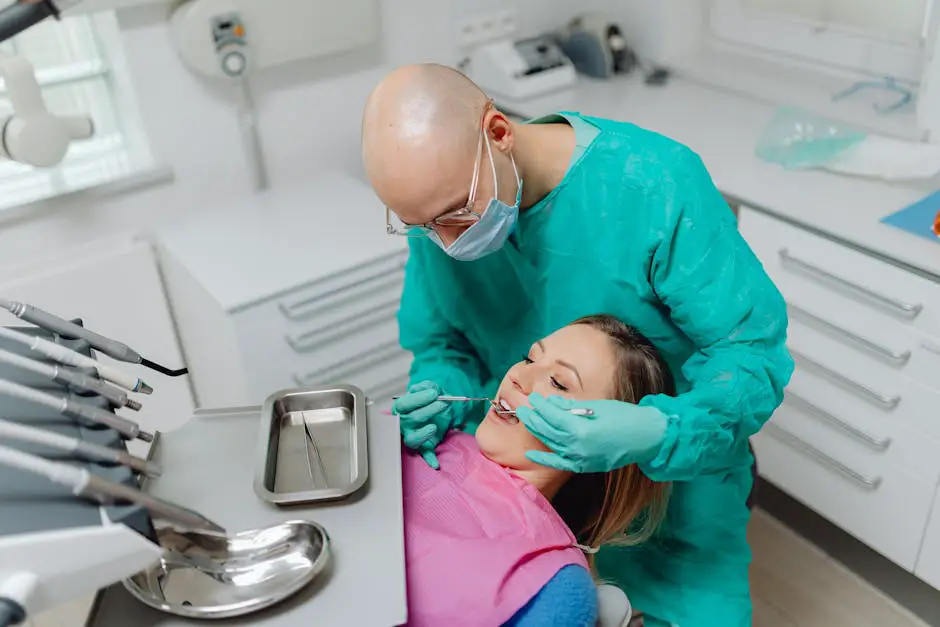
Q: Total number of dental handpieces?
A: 6